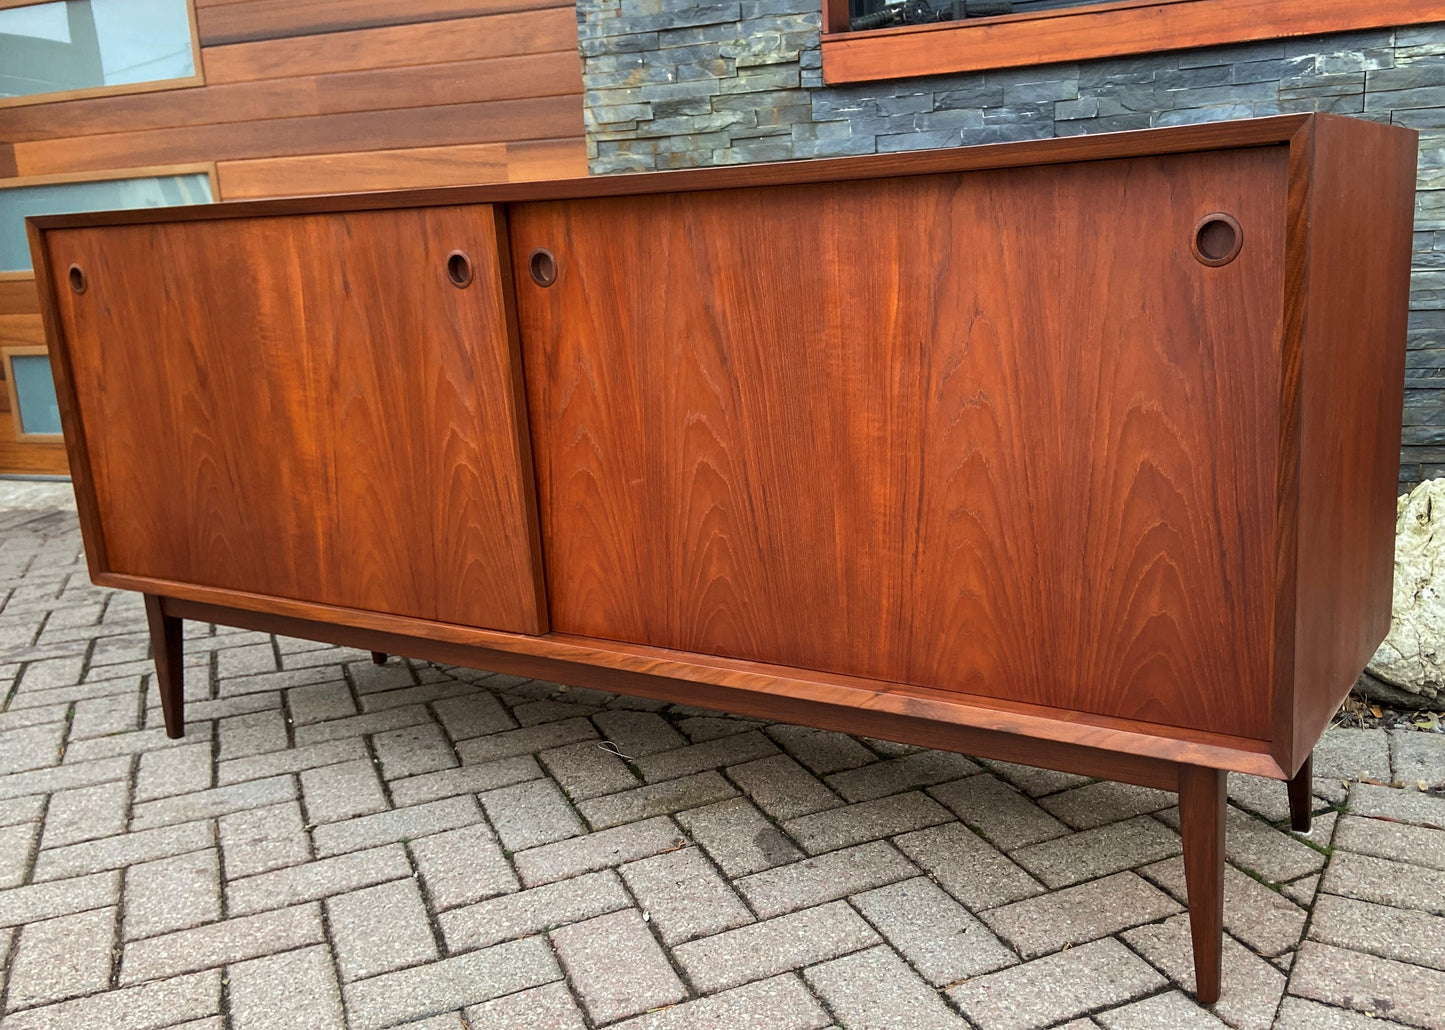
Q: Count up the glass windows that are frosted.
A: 3